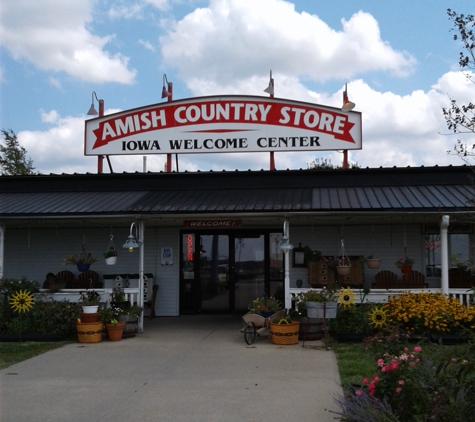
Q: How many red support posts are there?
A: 4